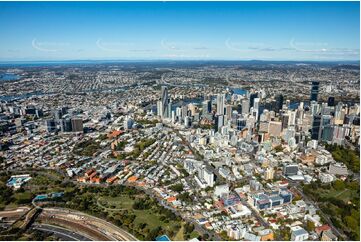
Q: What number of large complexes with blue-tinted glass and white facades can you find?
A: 1